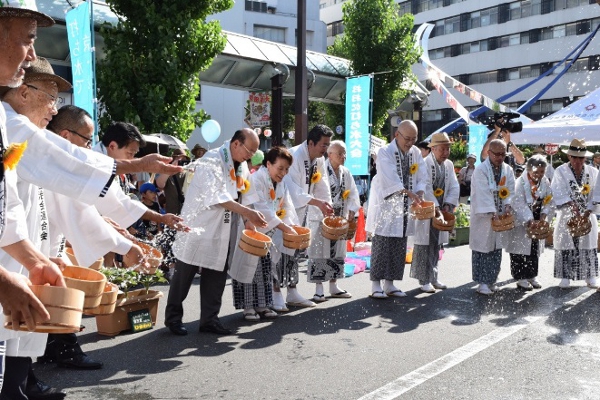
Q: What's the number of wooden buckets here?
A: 14